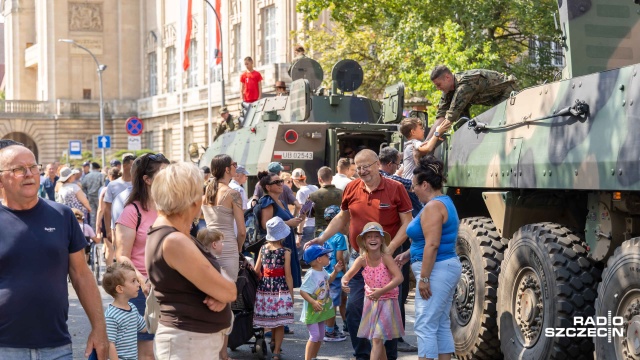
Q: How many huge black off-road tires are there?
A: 3